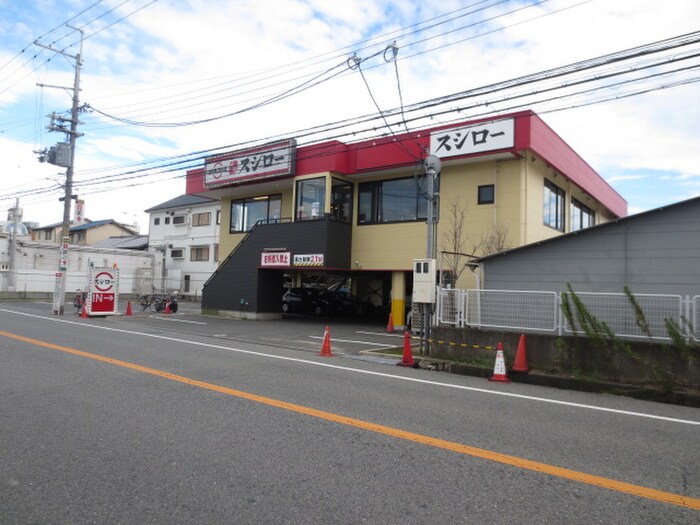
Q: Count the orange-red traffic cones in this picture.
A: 8